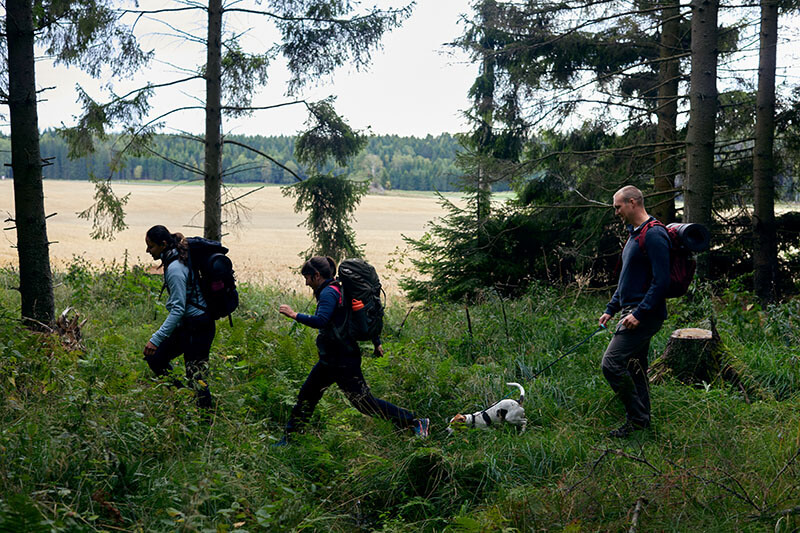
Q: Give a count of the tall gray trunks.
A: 5